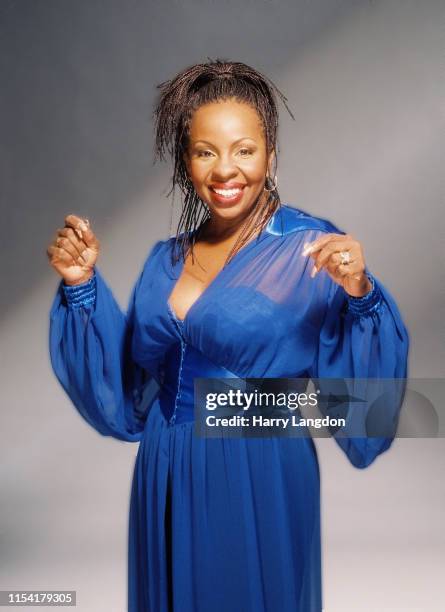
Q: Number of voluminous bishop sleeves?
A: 2